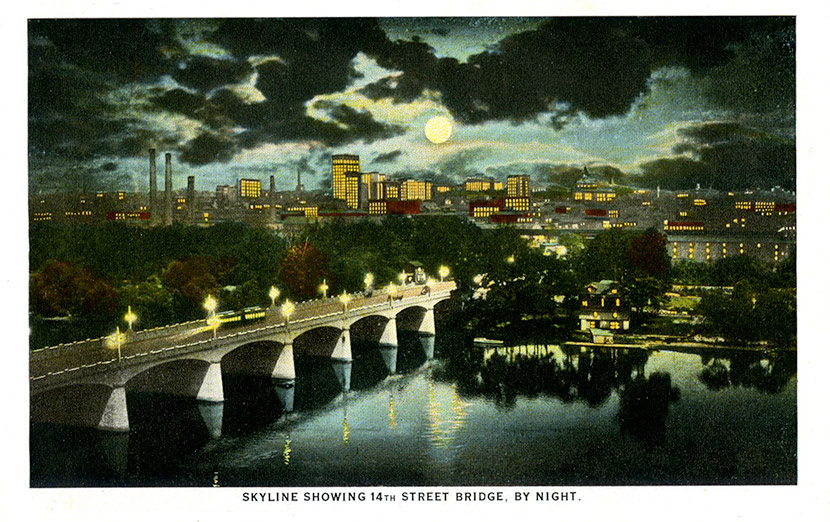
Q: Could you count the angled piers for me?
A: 6